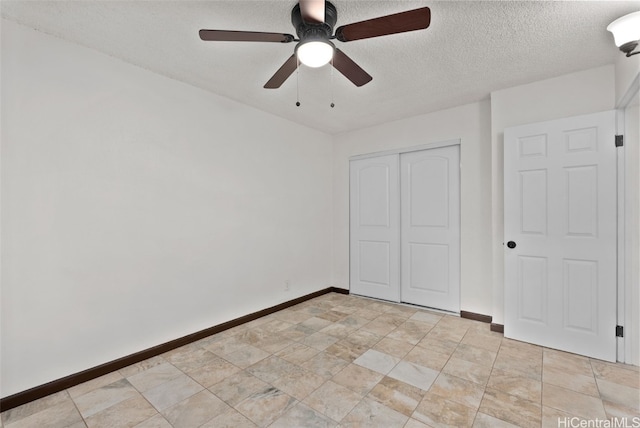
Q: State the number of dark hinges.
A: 2